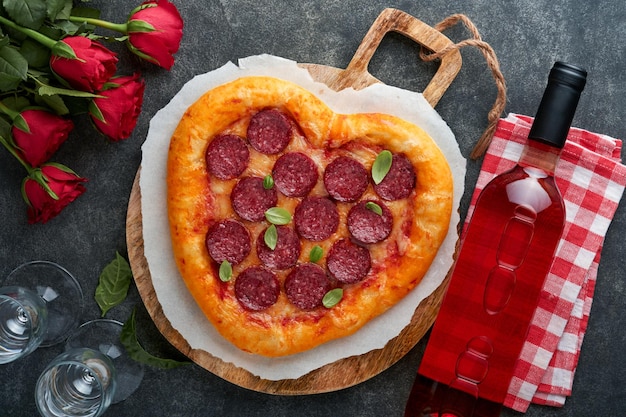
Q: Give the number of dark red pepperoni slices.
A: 13